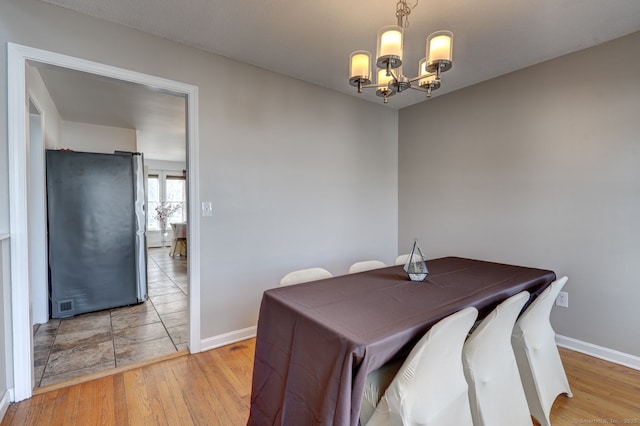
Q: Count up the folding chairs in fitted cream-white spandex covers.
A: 6